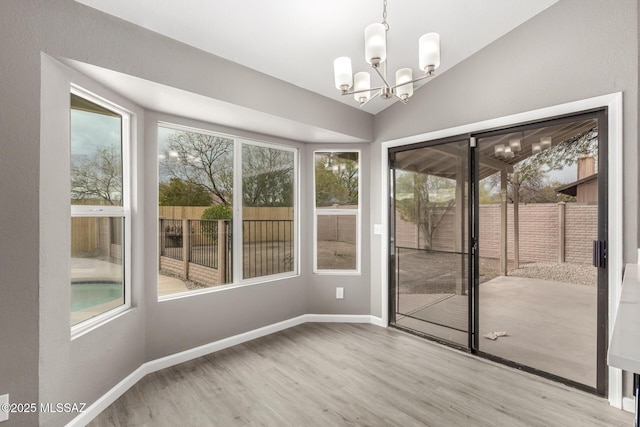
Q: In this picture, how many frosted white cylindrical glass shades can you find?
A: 5